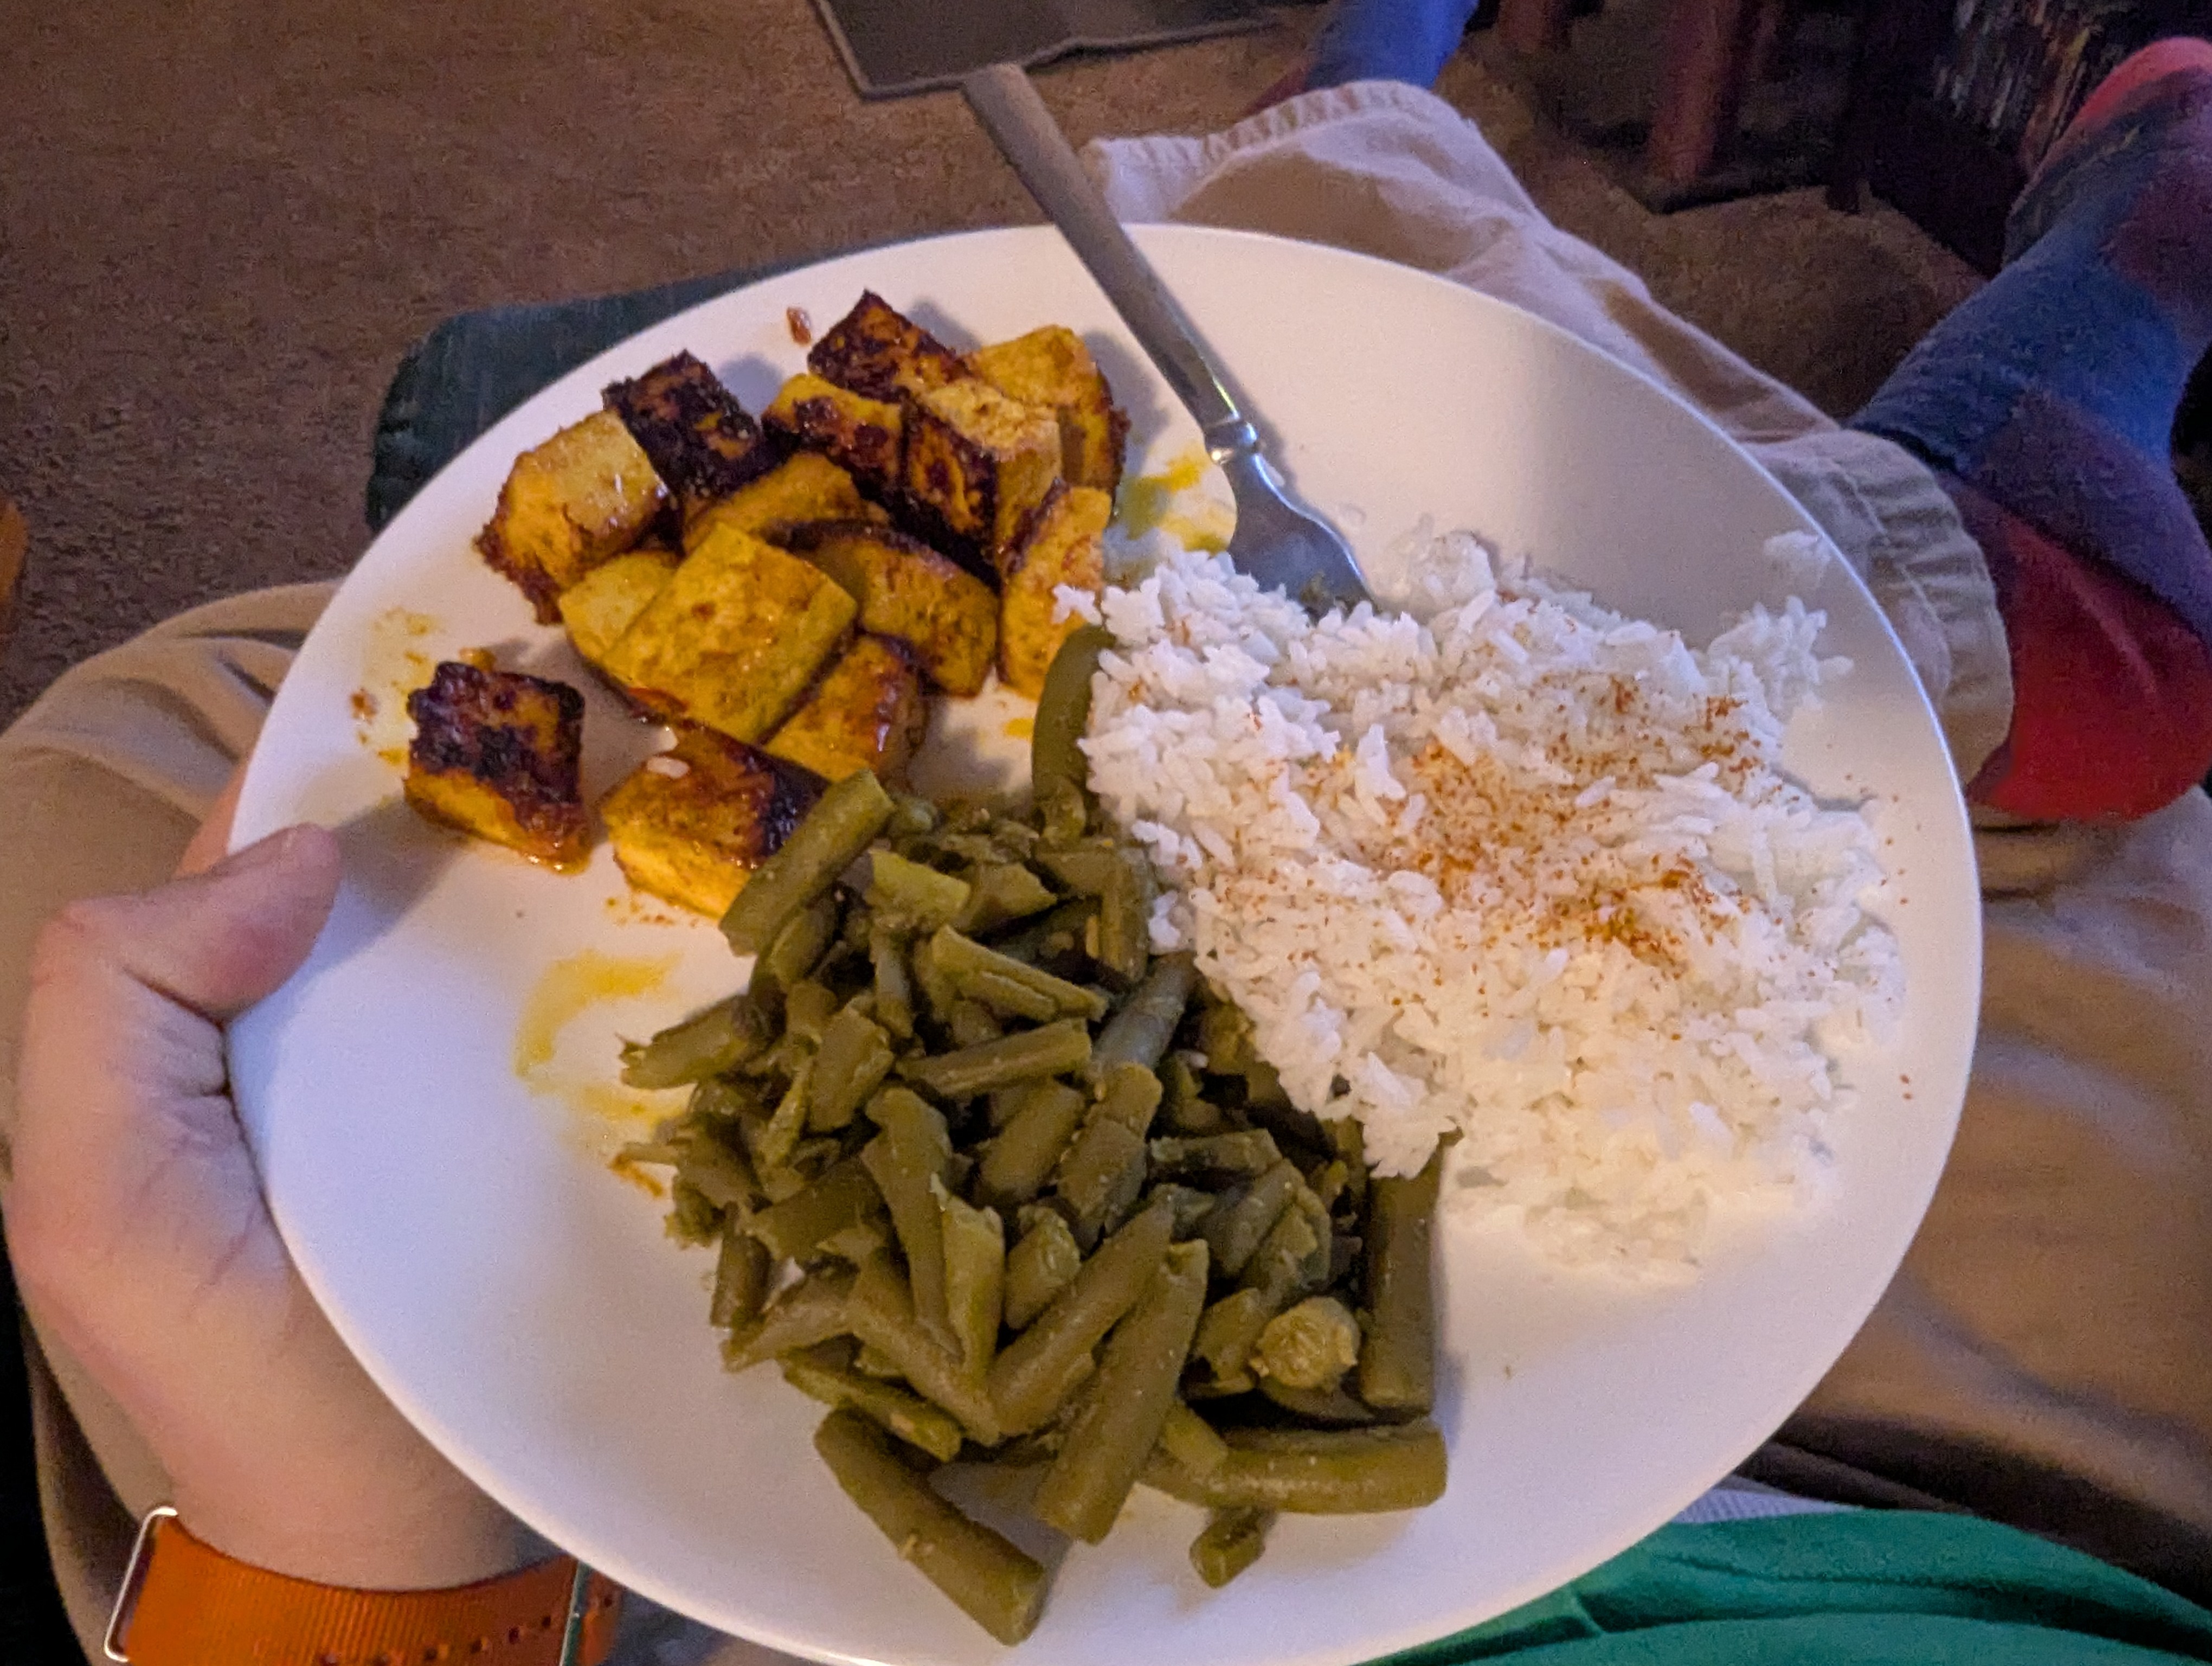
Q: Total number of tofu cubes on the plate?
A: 14